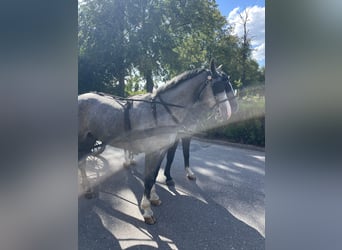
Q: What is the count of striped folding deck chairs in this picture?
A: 0